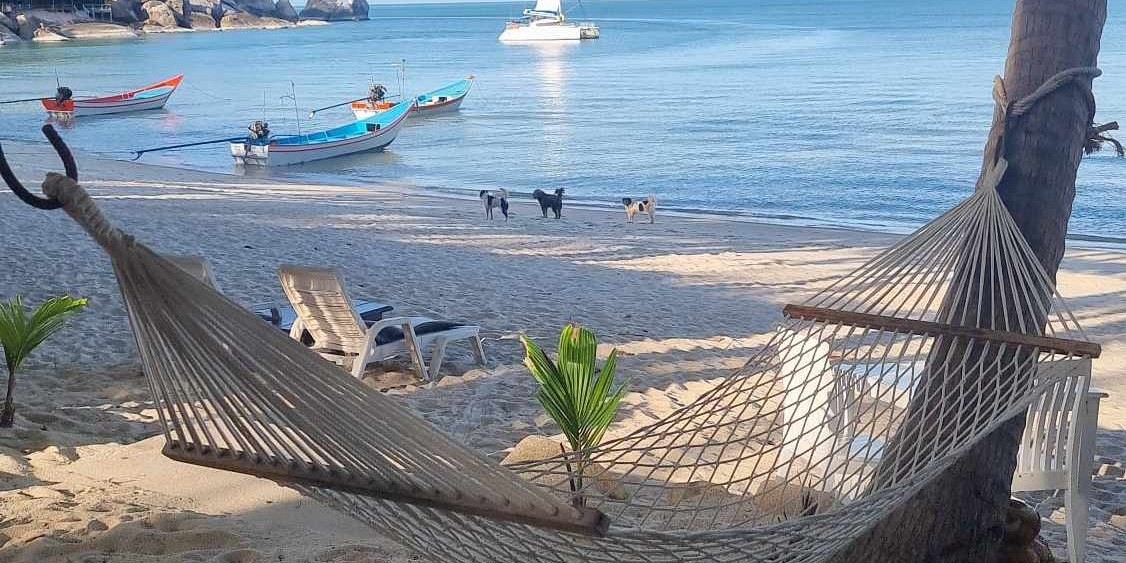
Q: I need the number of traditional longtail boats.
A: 3